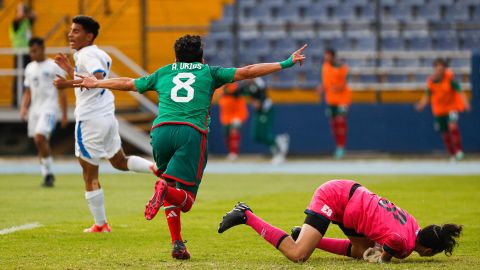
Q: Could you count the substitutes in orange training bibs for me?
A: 3